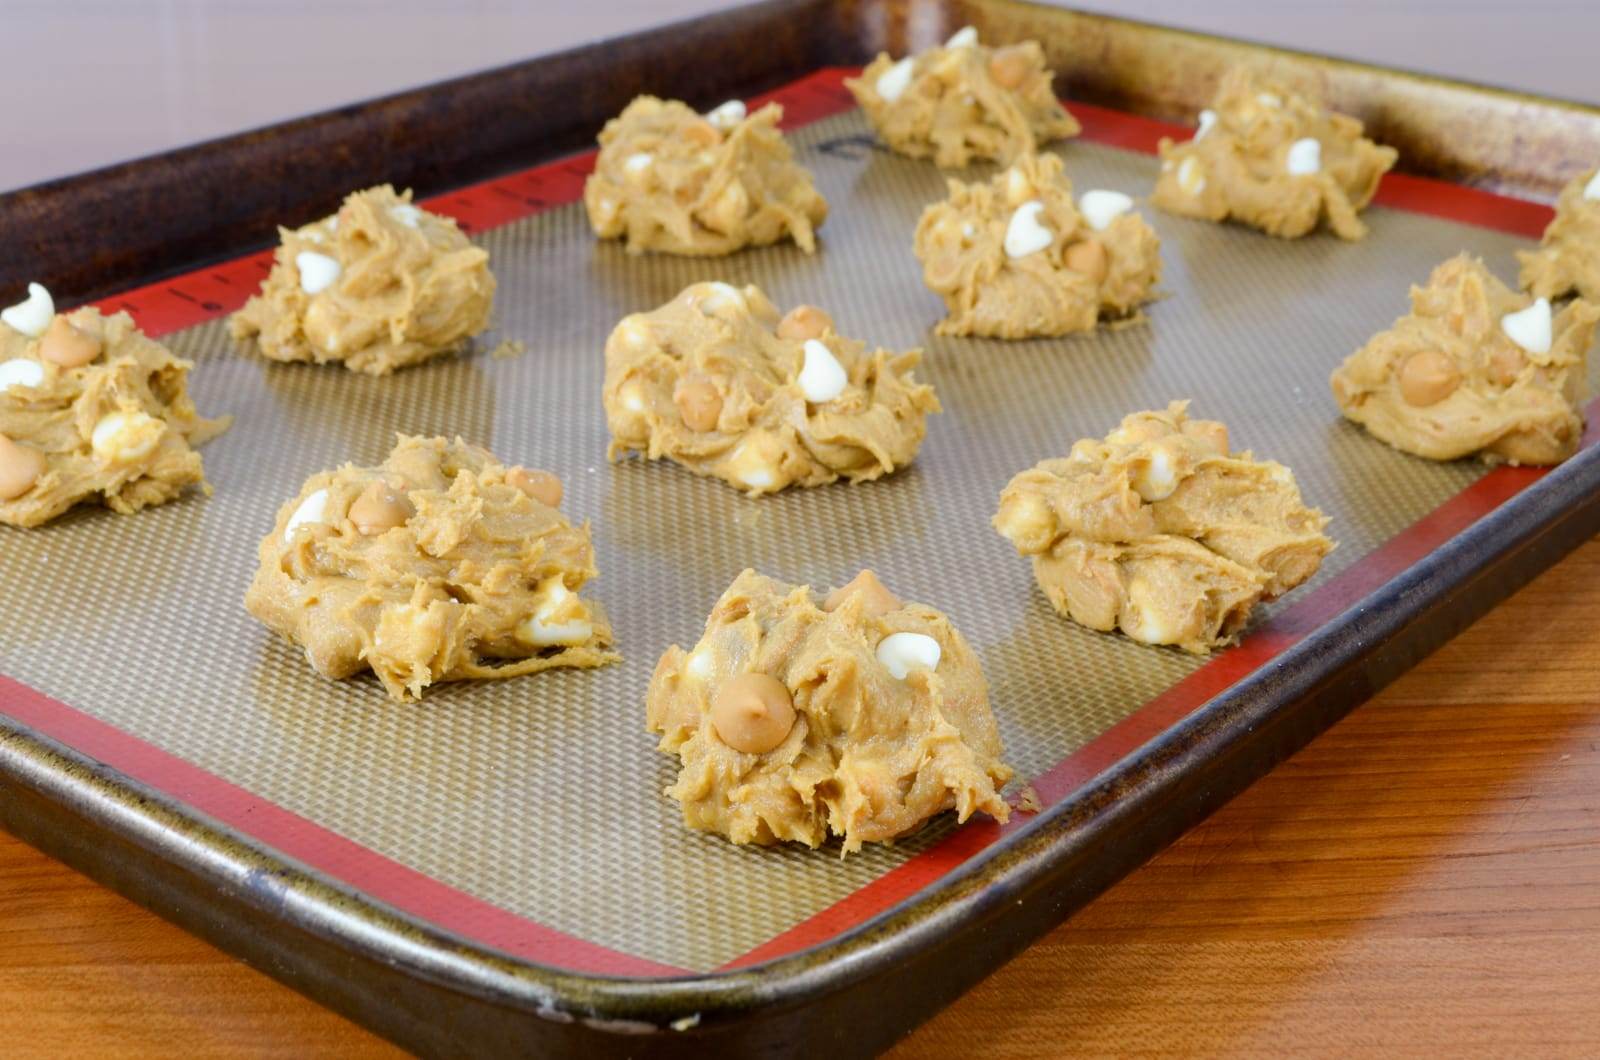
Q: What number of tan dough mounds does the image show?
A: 12